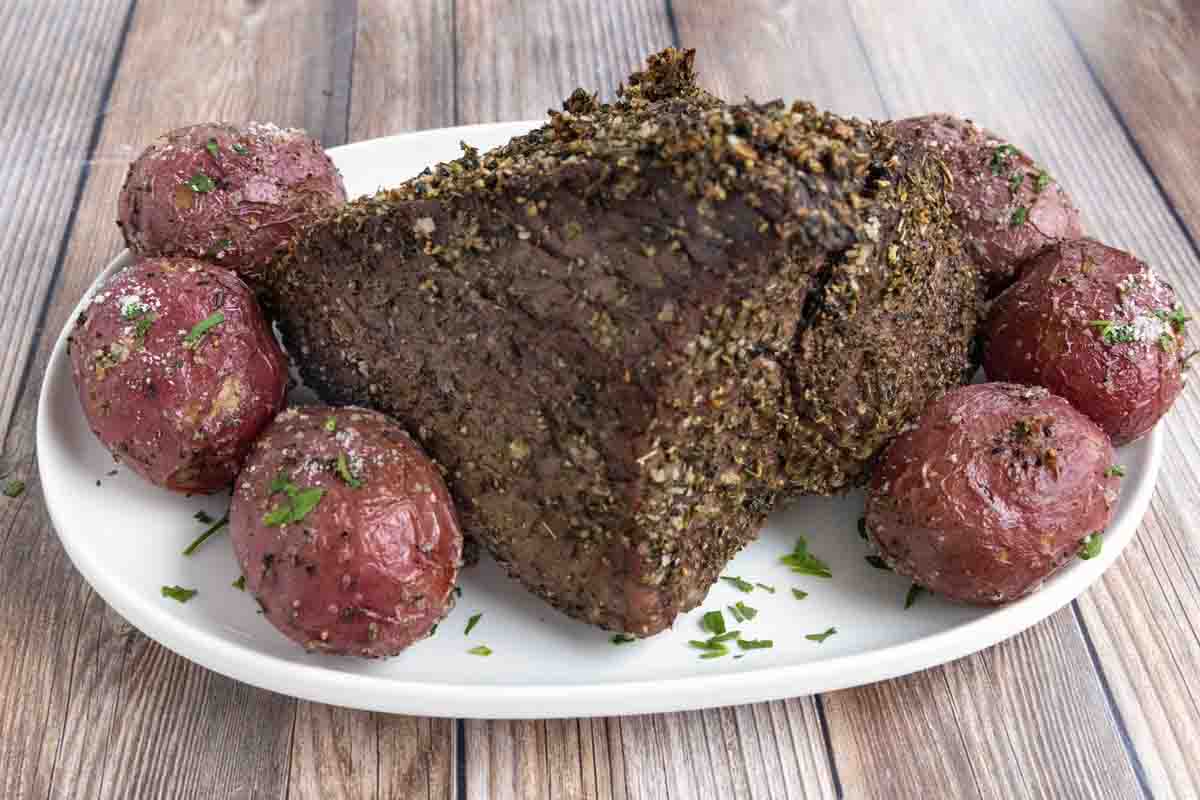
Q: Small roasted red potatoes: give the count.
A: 6